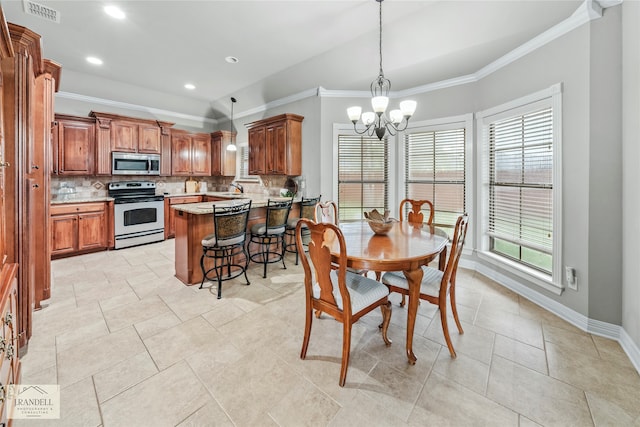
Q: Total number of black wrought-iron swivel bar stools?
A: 3